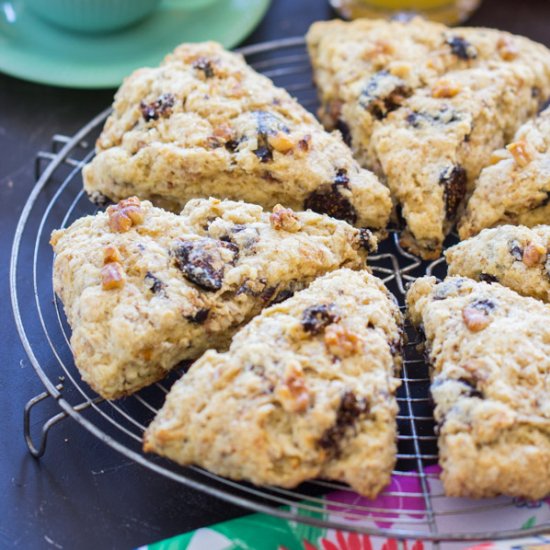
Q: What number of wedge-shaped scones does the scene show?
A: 7